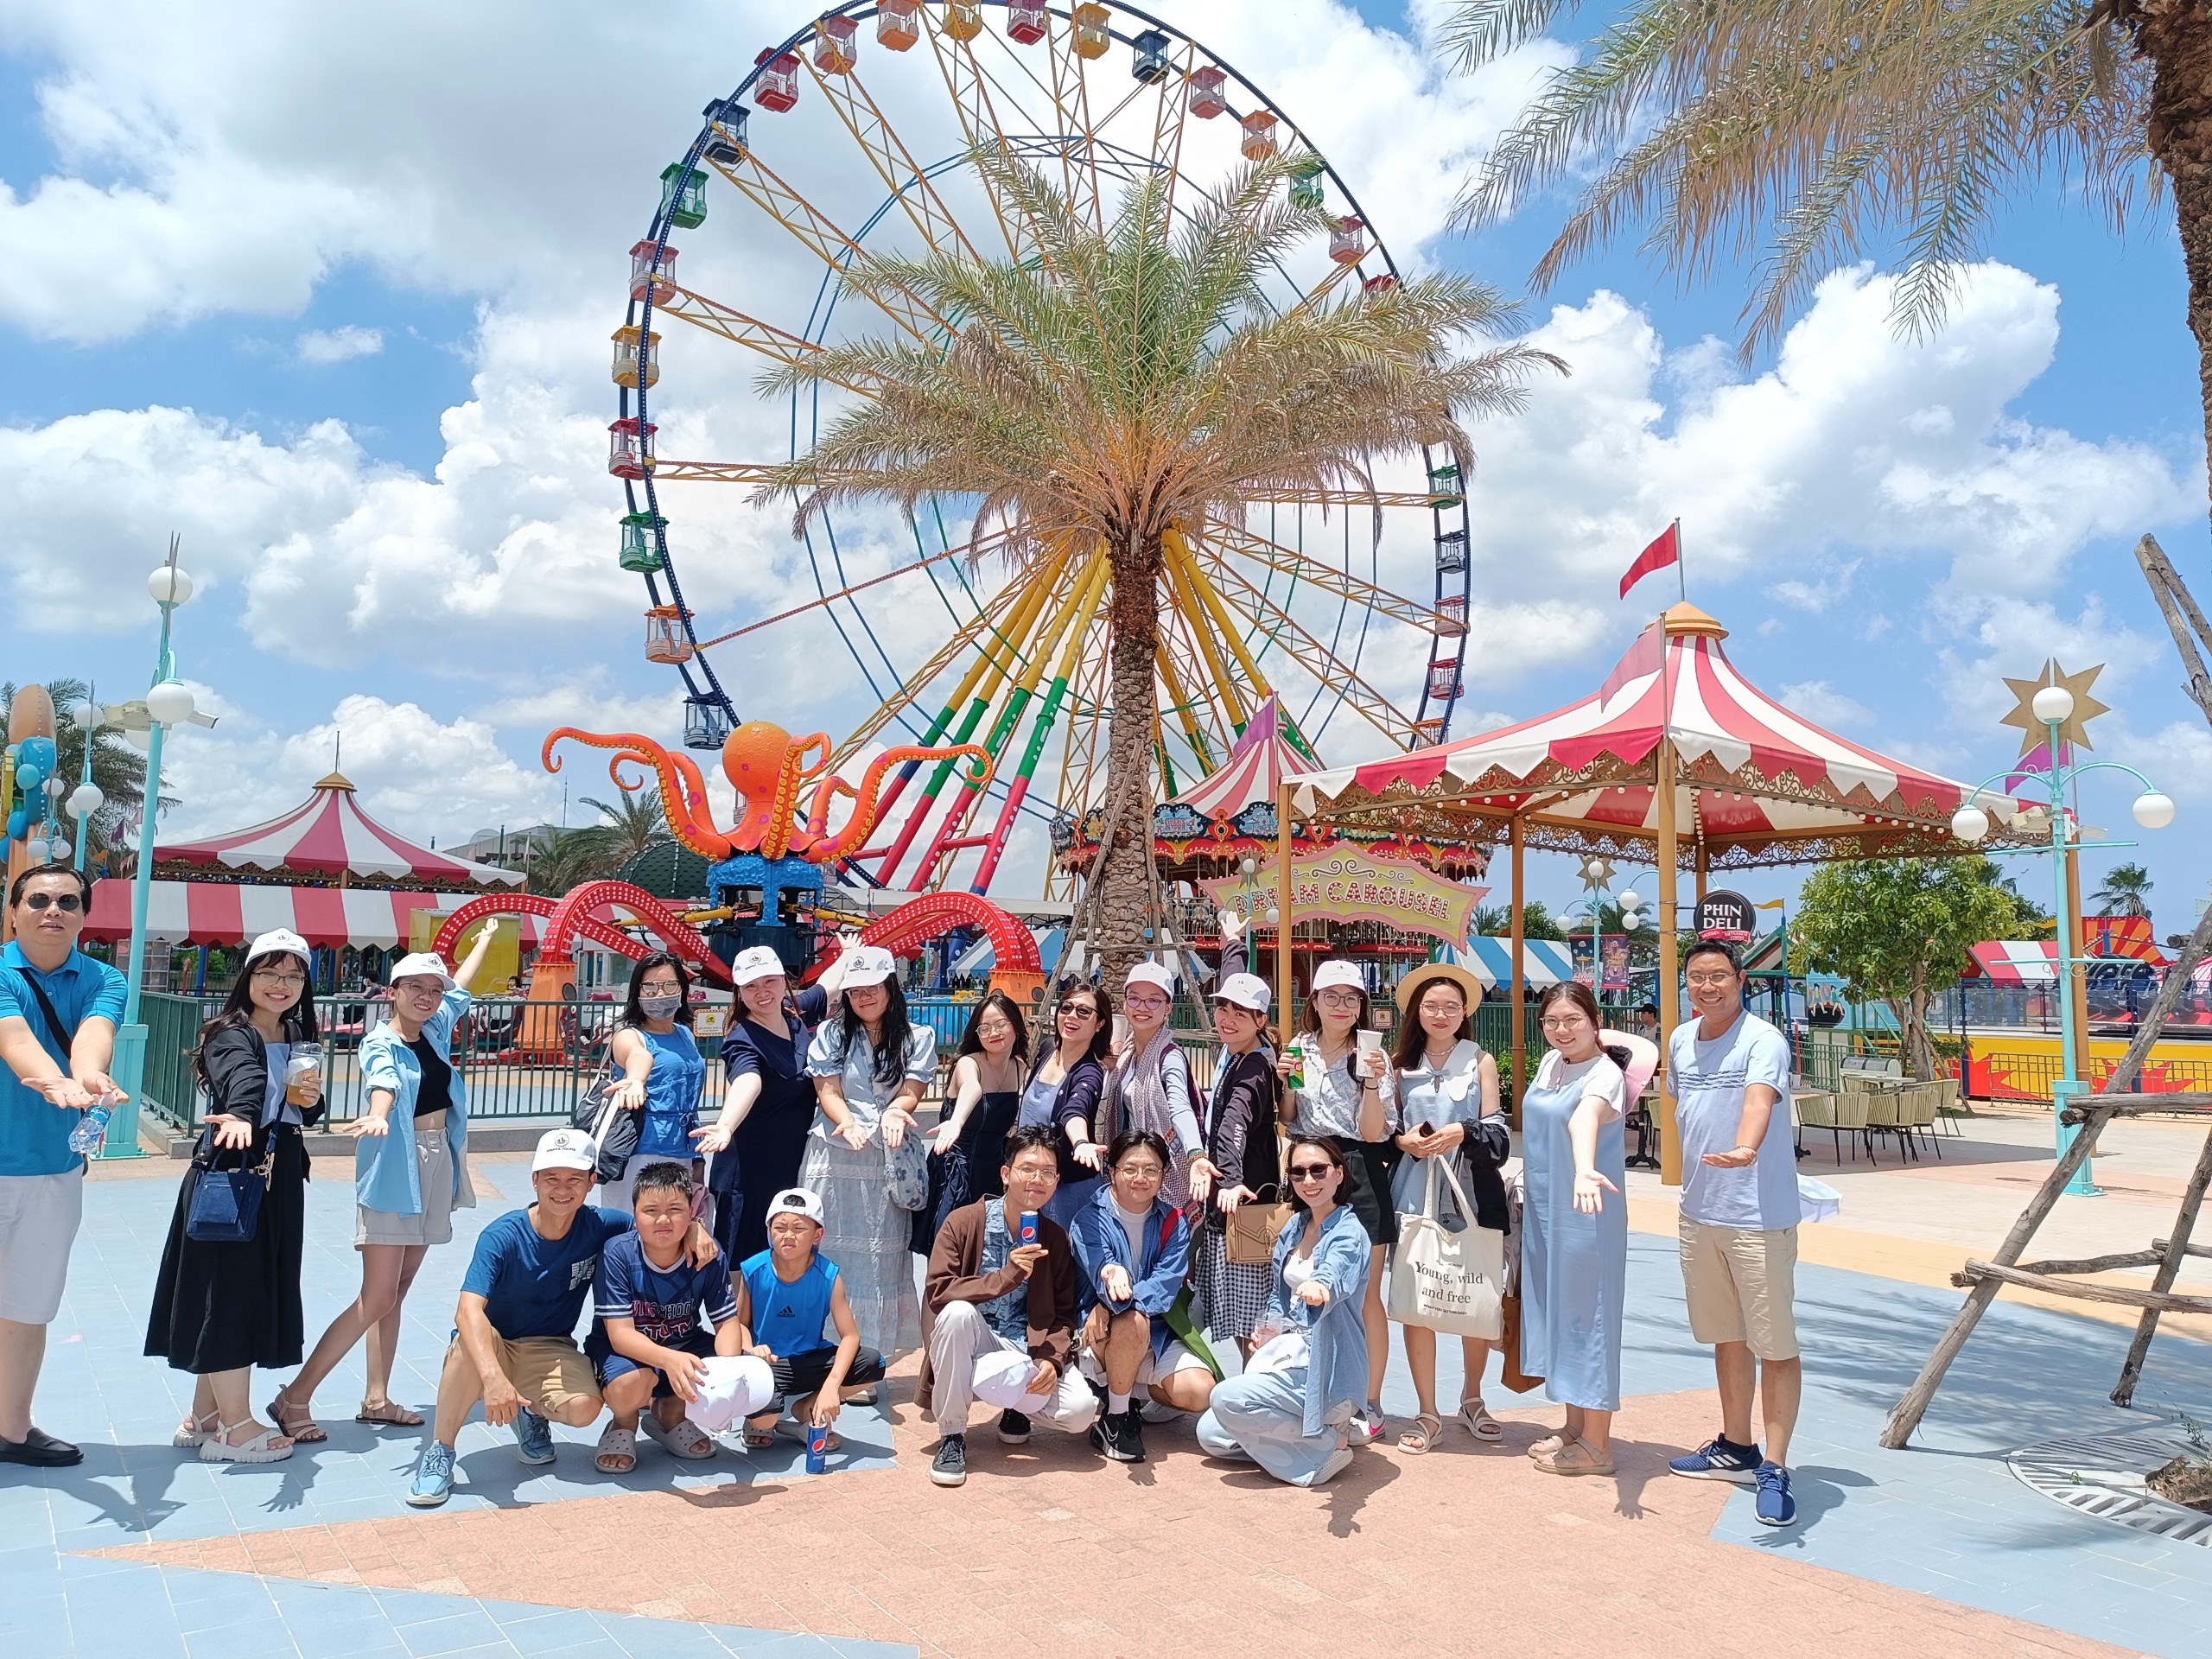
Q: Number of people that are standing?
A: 14